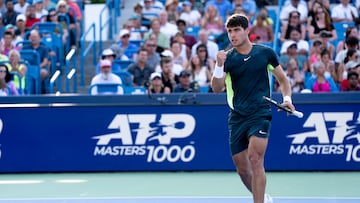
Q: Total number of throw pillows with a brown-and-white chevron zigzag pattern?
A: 0